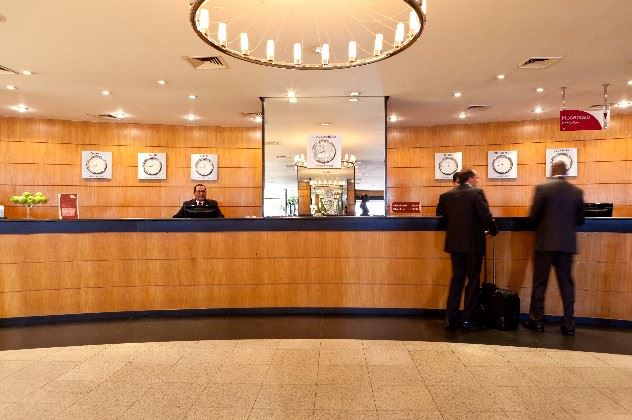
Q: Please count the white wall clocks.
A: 7